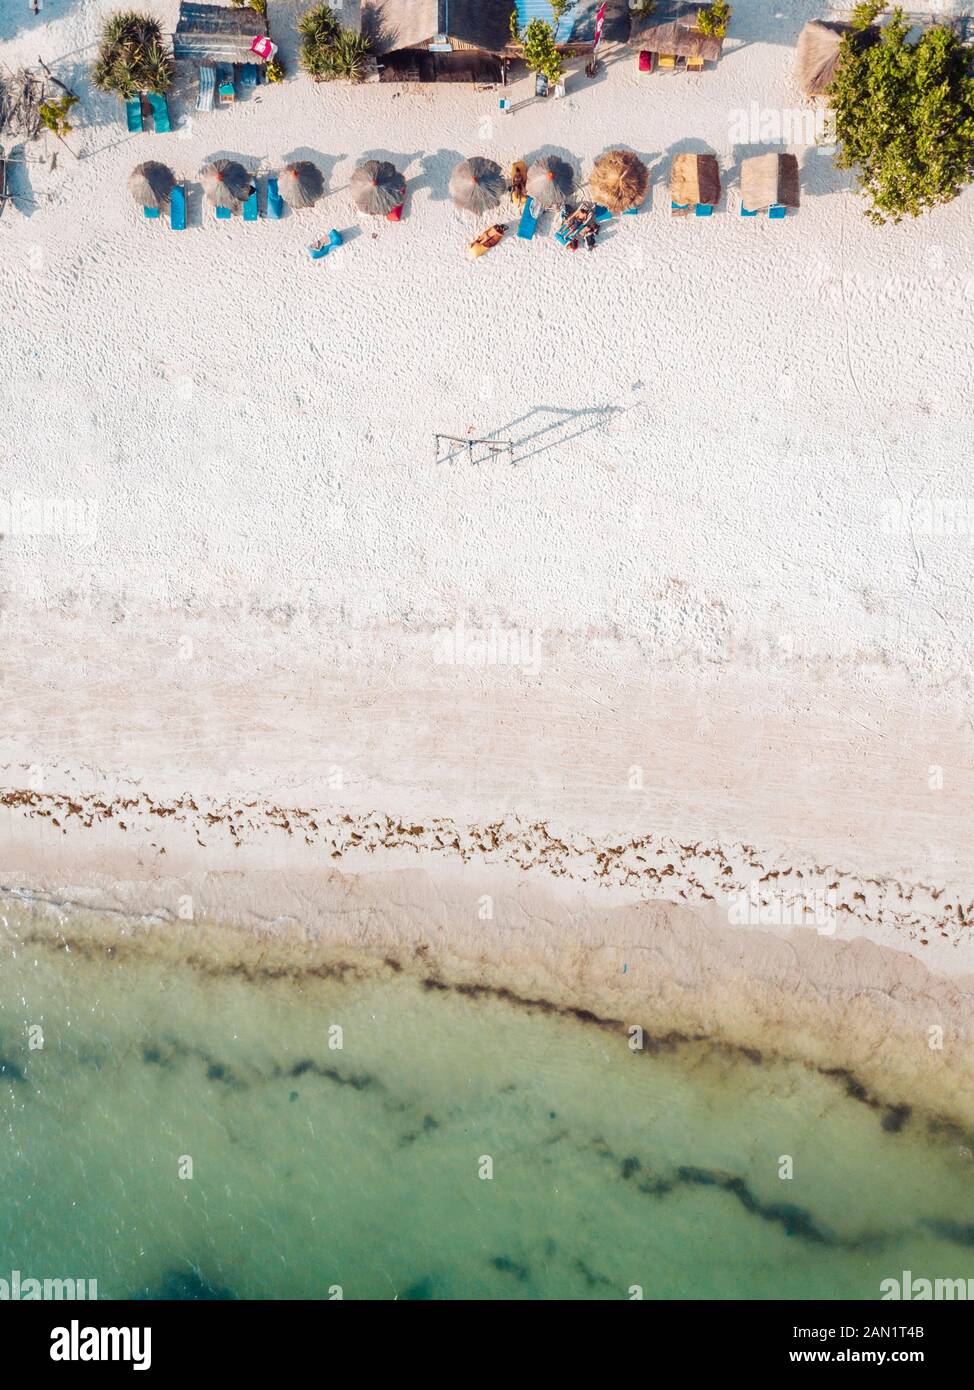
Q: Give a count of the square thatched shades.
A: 2